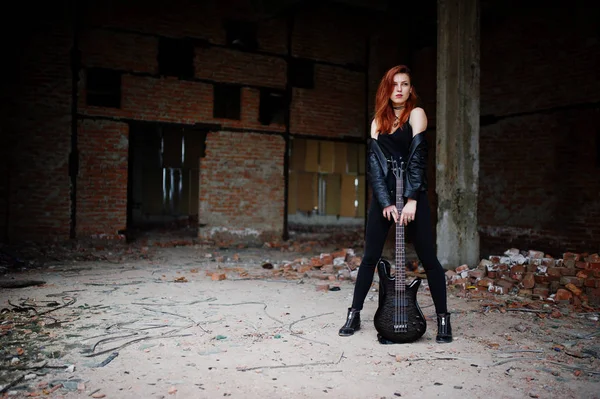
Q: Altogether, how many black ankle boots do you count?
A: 2